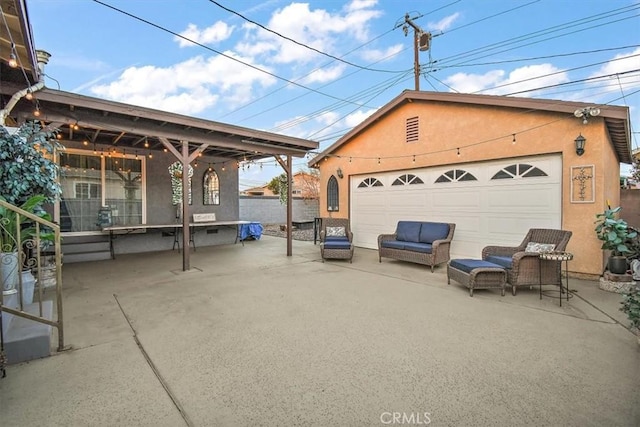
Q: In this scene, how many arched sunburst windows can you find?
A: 4